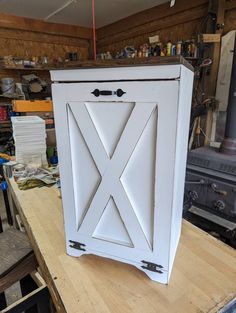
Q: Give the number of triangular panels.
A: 4